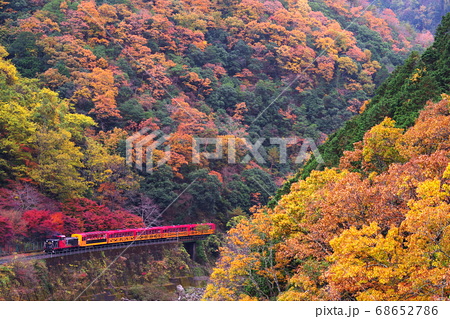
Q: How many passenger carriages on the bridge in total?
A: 5